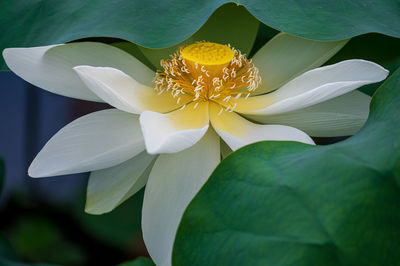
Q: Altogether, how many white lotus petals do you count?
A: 10